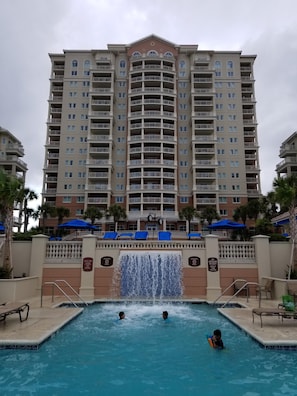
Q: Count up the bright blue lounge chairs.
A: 5